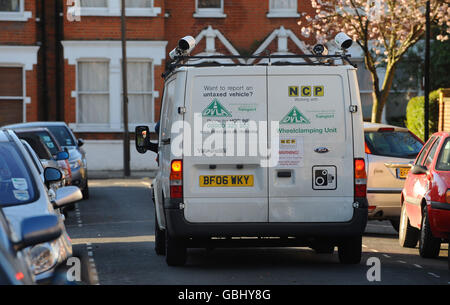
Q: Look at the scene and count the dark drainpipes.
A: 2